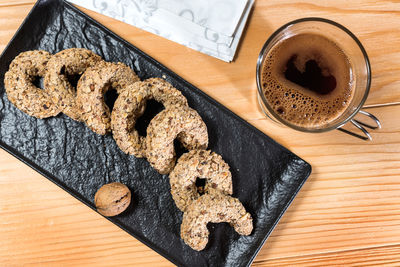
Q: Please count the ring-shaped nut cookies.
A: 7